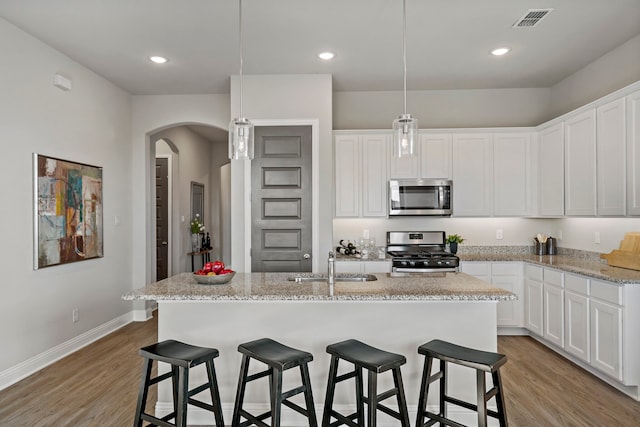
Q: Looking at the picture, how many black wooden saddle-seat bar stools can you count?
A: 4